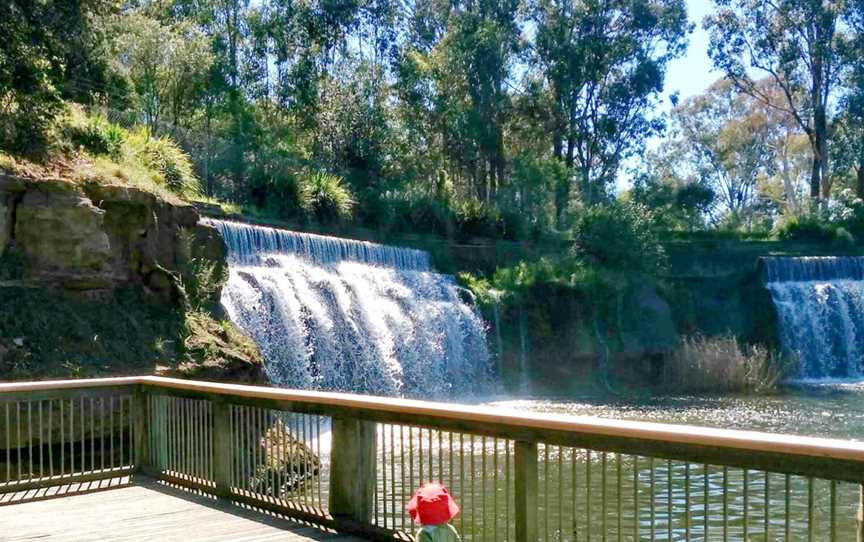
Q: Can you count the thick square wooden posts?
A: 4